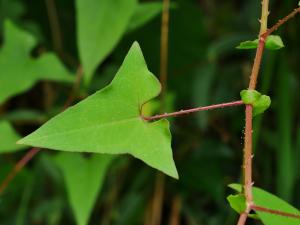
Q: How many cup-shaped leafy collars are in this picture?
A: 3